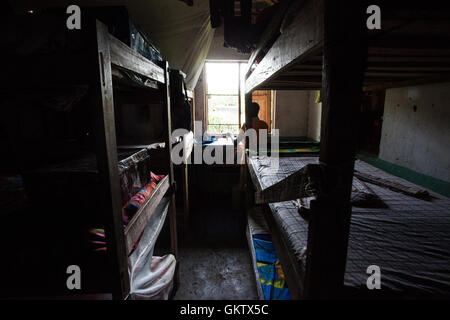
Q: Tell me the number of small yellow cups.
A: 0